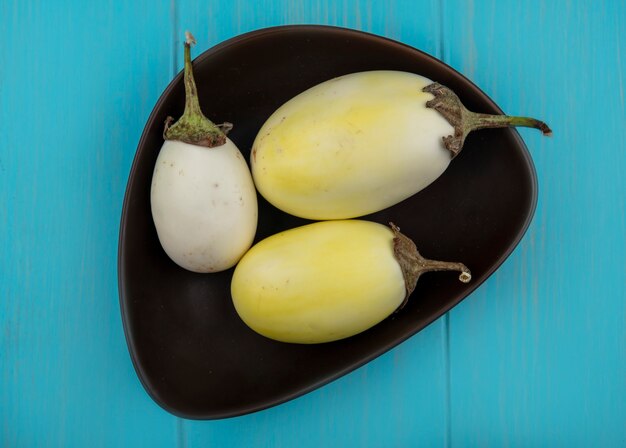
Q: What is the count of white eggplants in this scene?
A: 1